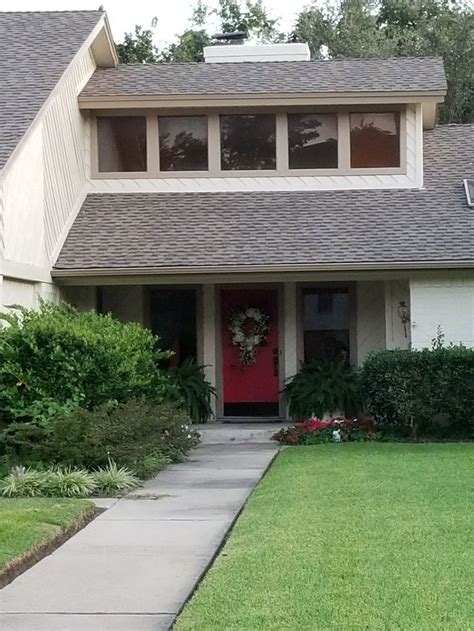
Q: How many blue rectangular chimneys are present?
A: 0